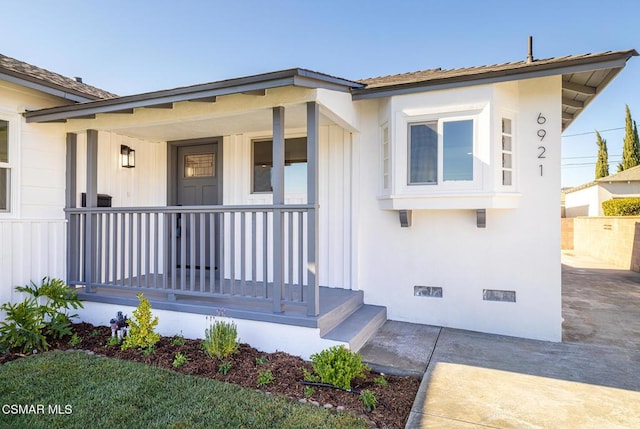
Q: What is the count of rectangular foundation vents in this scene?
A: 2